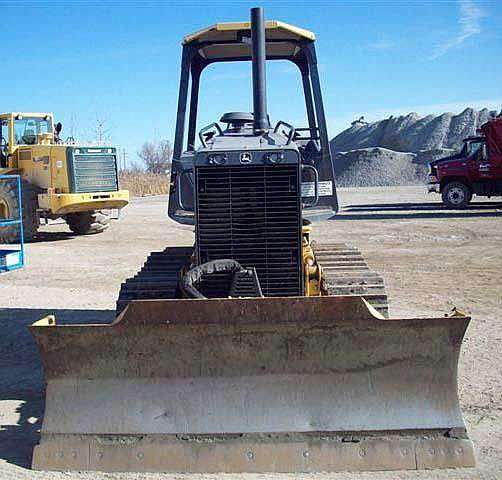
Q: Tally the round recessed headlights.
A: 2